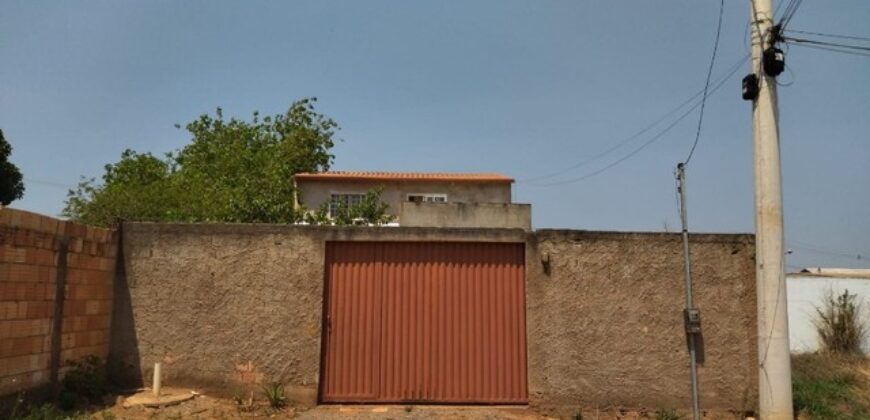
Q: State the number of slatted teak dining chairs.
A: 0